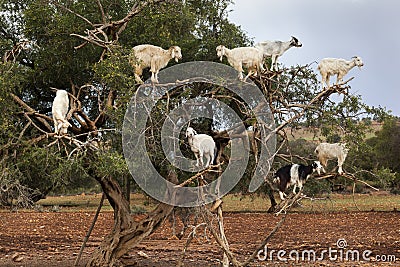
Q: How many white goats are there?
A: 7